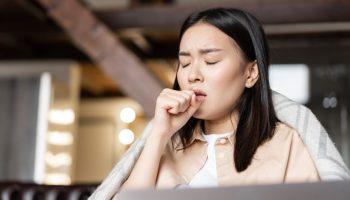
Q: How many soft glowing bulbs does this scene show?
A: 6